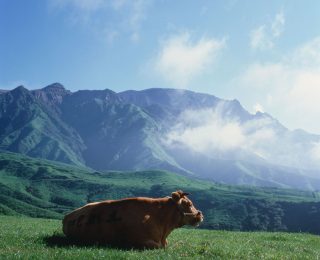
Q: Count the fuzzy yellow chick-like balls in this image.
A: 0